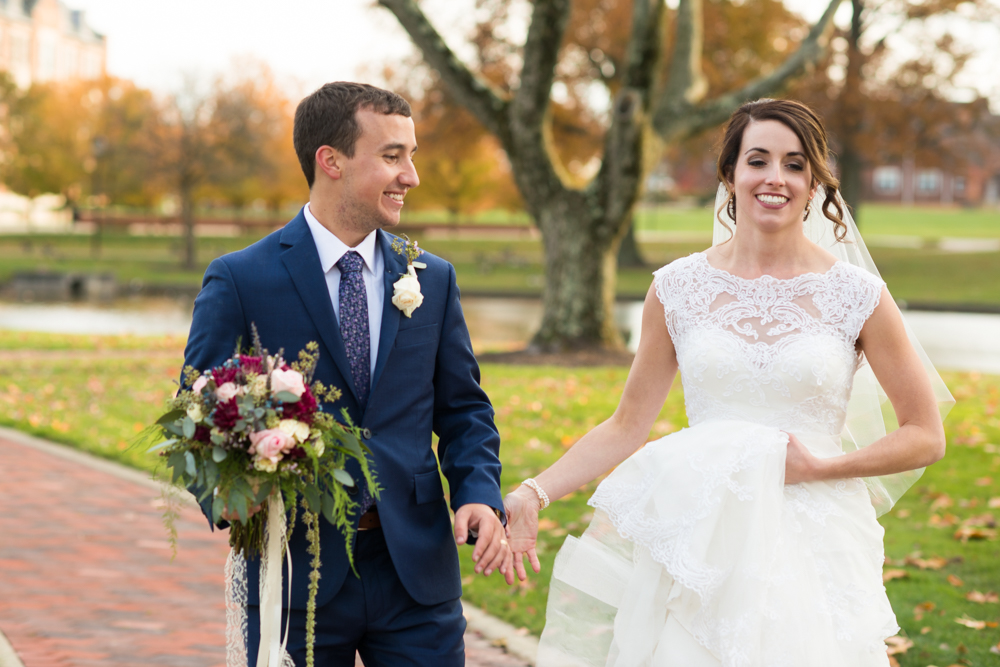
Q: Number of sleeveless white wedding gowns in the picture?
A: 1